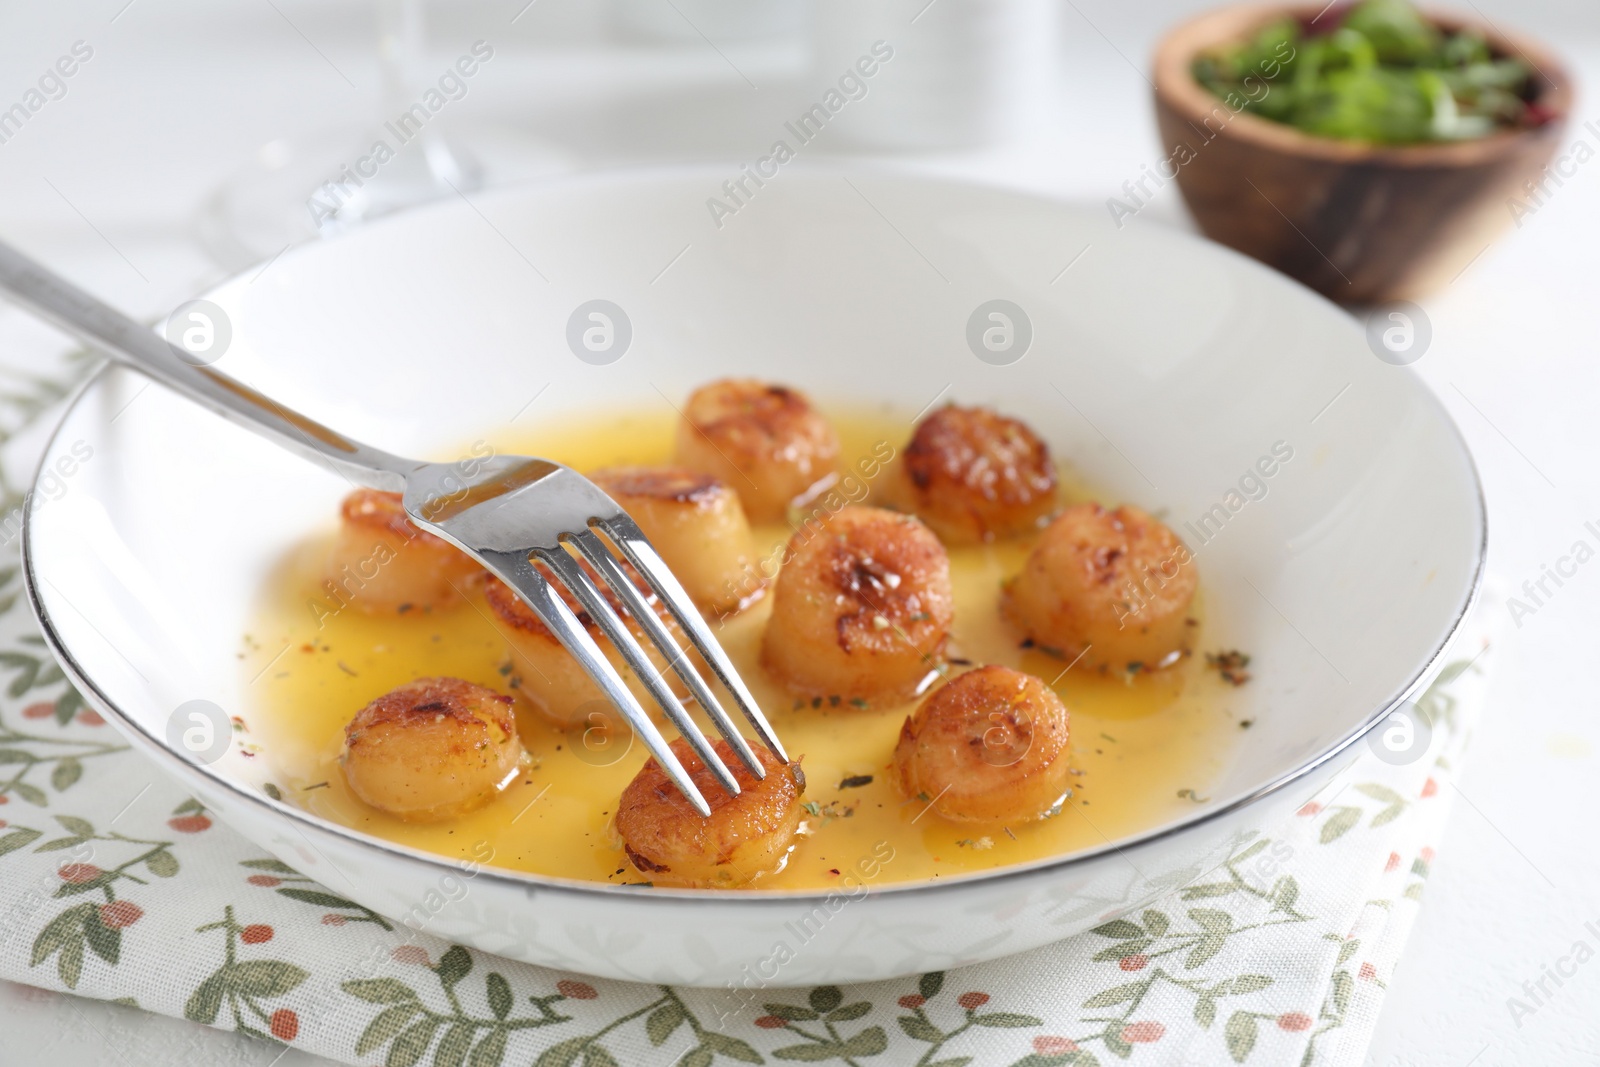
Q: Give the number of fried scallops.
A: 10